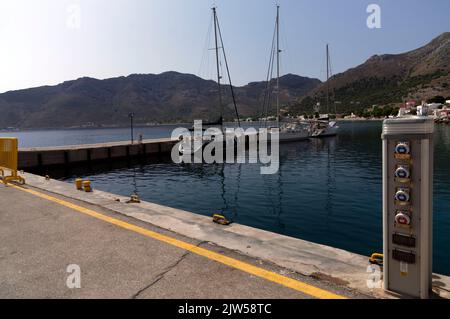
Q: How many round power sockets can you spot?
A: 4